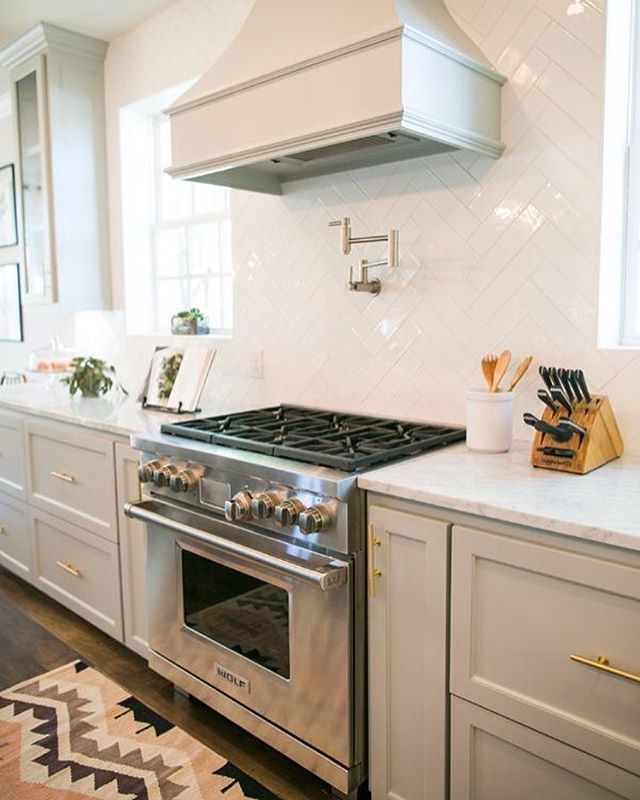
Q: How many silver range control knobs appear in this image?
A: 7